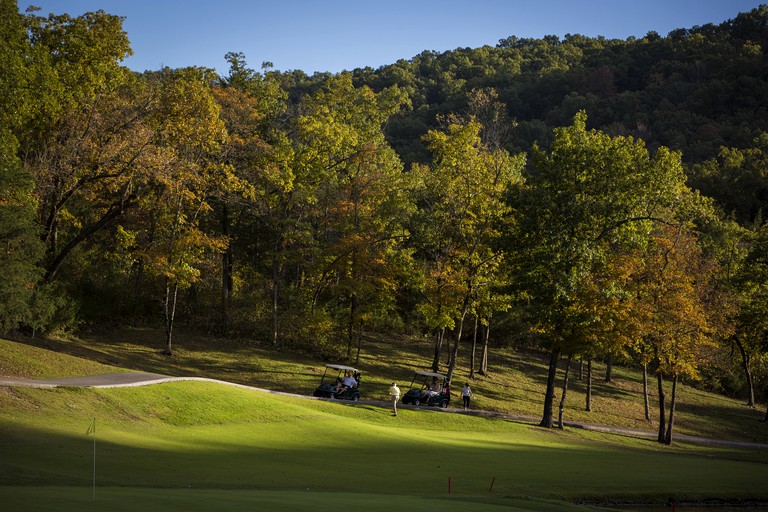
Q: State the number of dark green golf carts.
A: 2